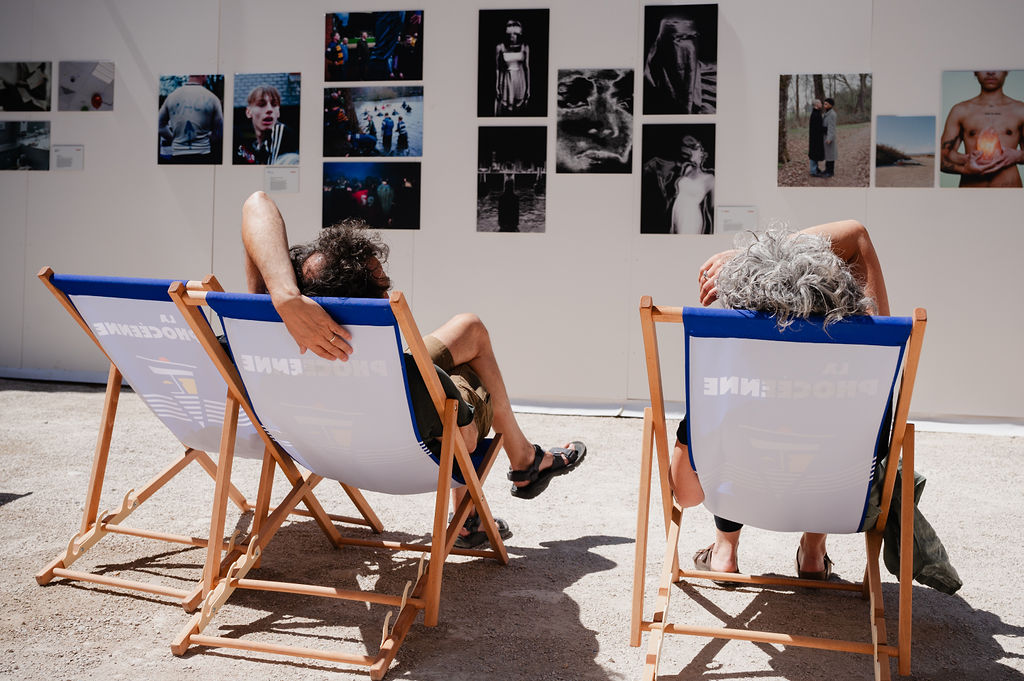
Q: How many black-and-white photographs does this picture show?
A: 5